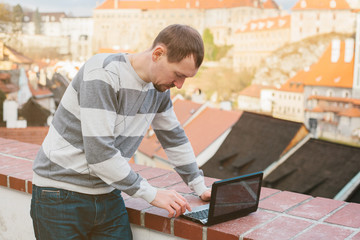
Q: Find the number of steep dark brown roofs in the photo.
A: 2